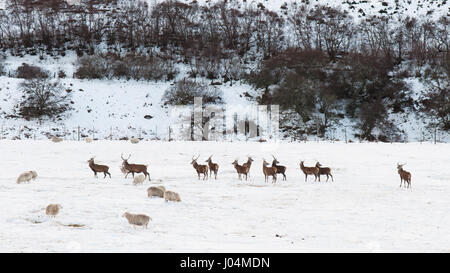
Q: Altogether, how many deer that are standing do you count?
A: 11